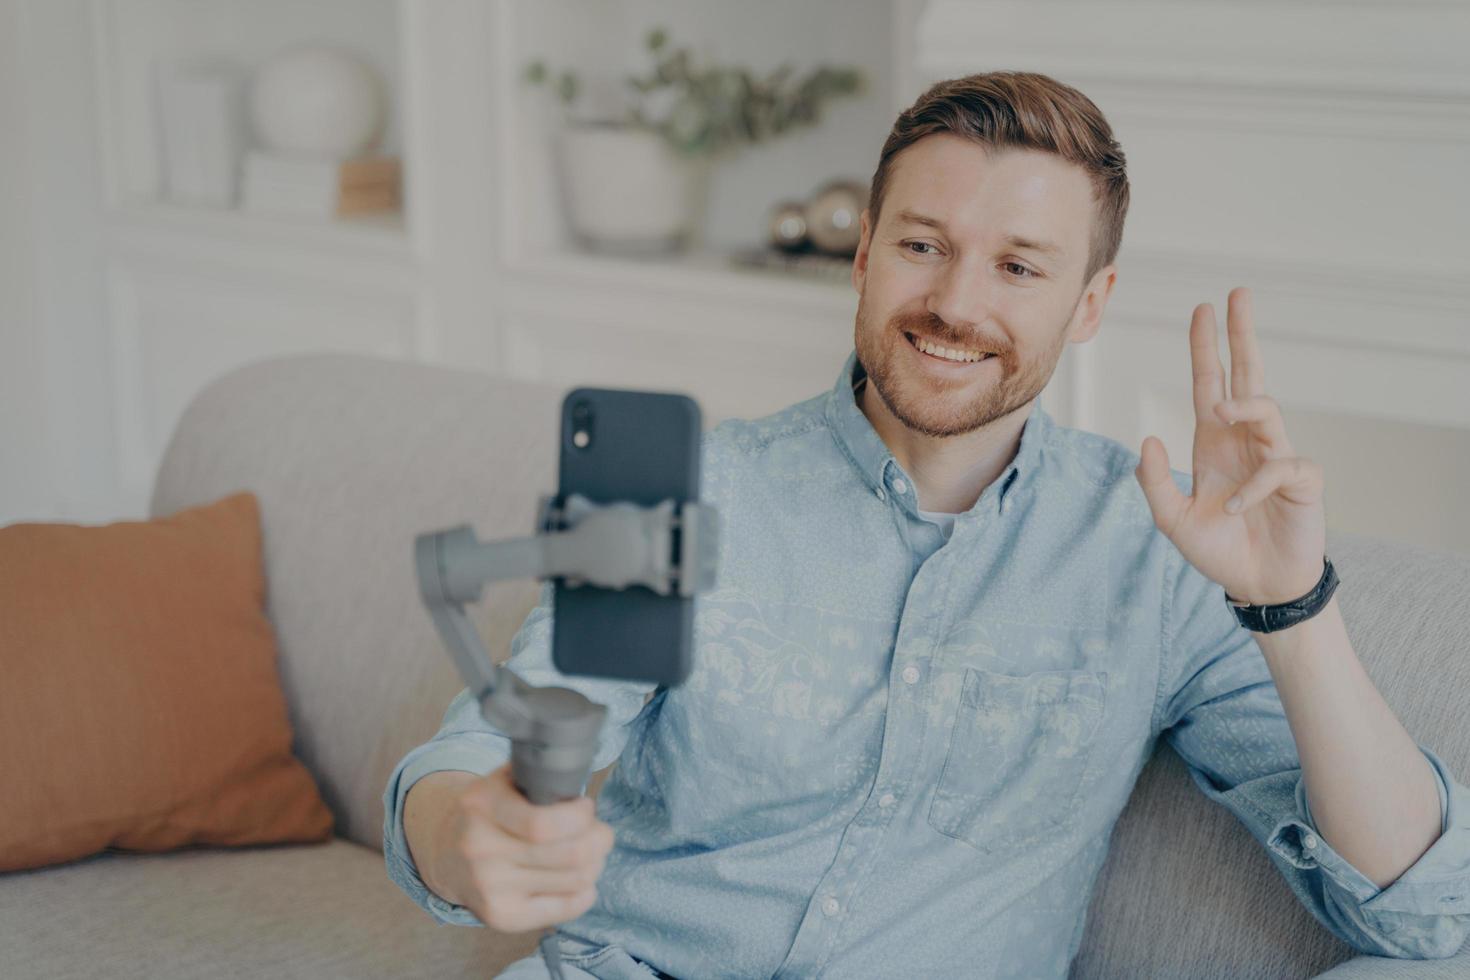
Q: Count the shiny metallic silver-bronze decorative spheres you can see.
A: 2